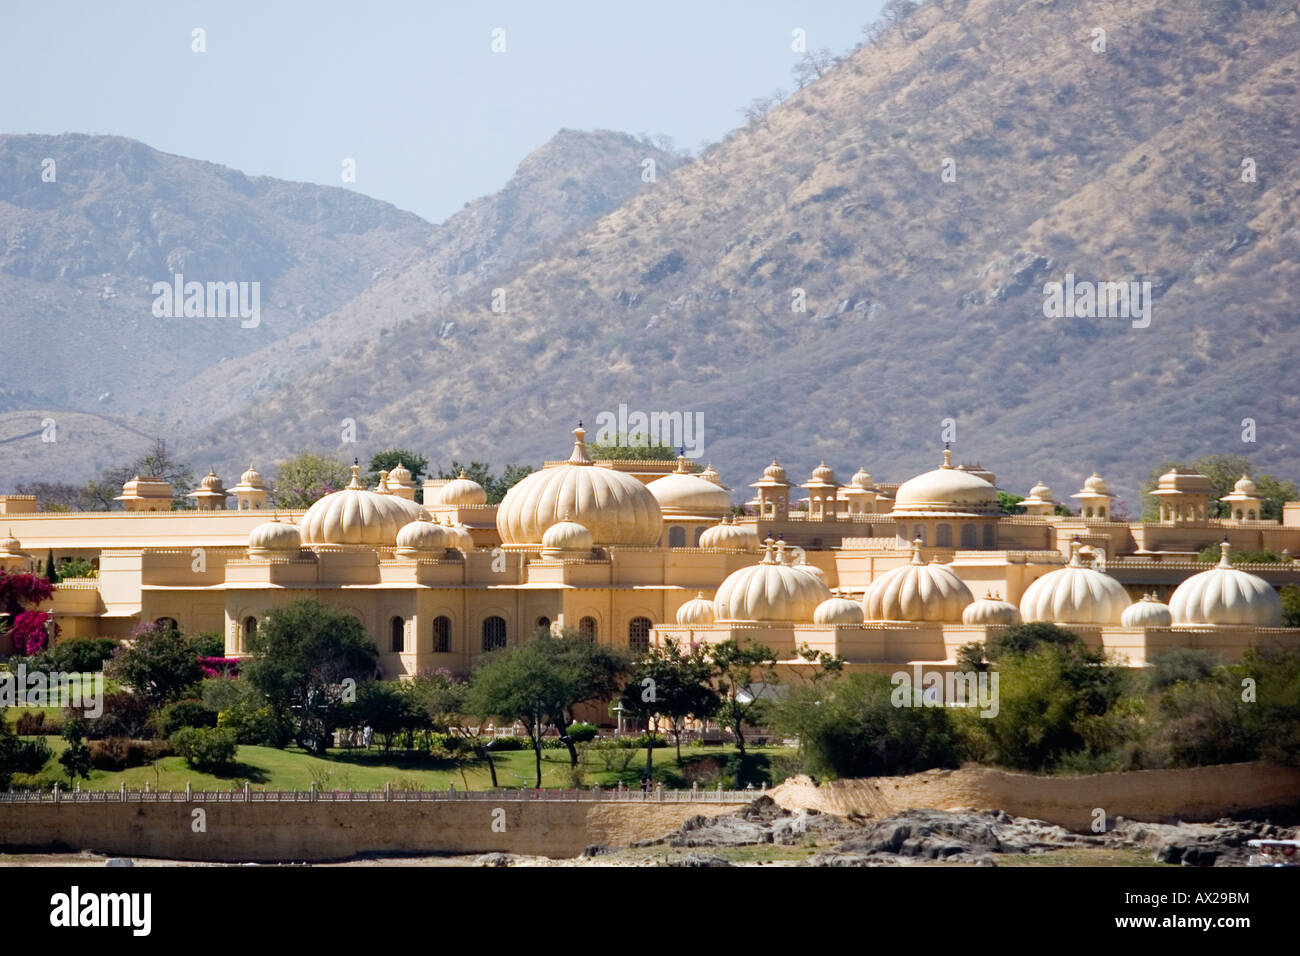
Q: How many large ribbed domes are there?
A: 6